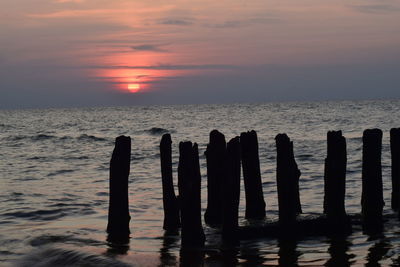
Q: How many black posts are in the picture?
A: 10